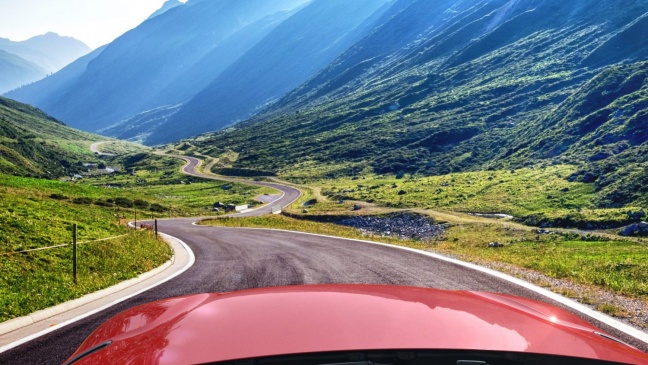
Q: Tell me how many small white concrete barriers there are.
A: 2